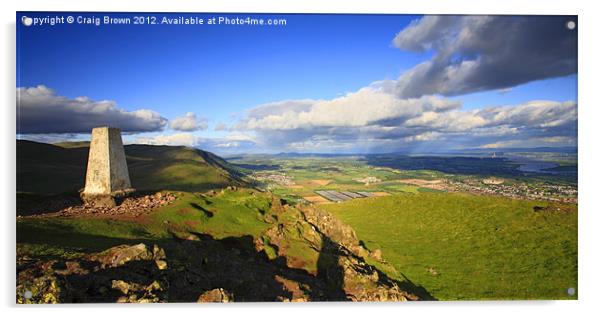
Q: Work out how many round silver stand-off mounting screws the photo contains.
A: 4